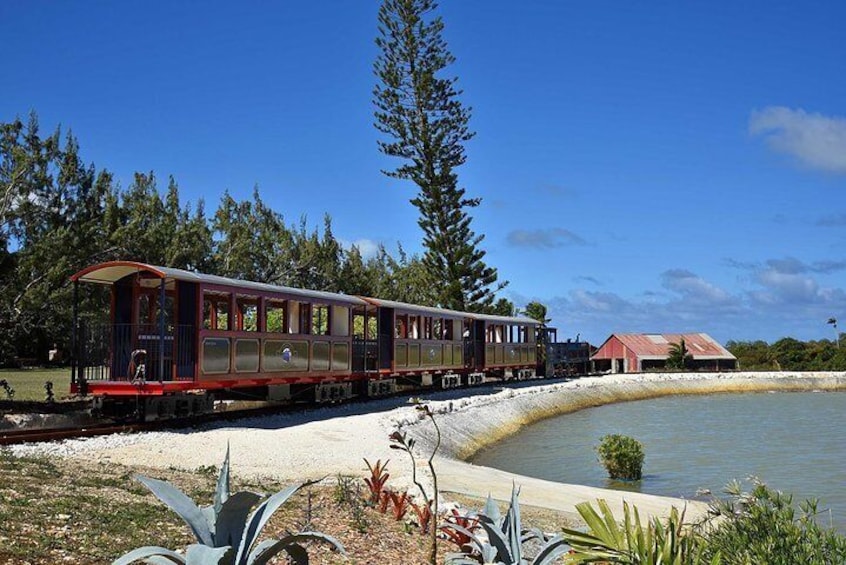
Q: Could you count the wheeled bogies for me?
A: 6